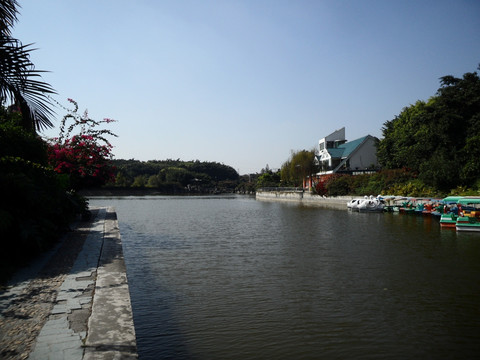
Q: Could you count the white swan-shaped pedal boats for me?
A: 3